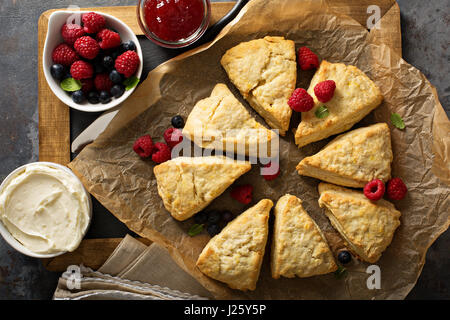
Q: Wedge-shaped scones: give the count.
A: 8